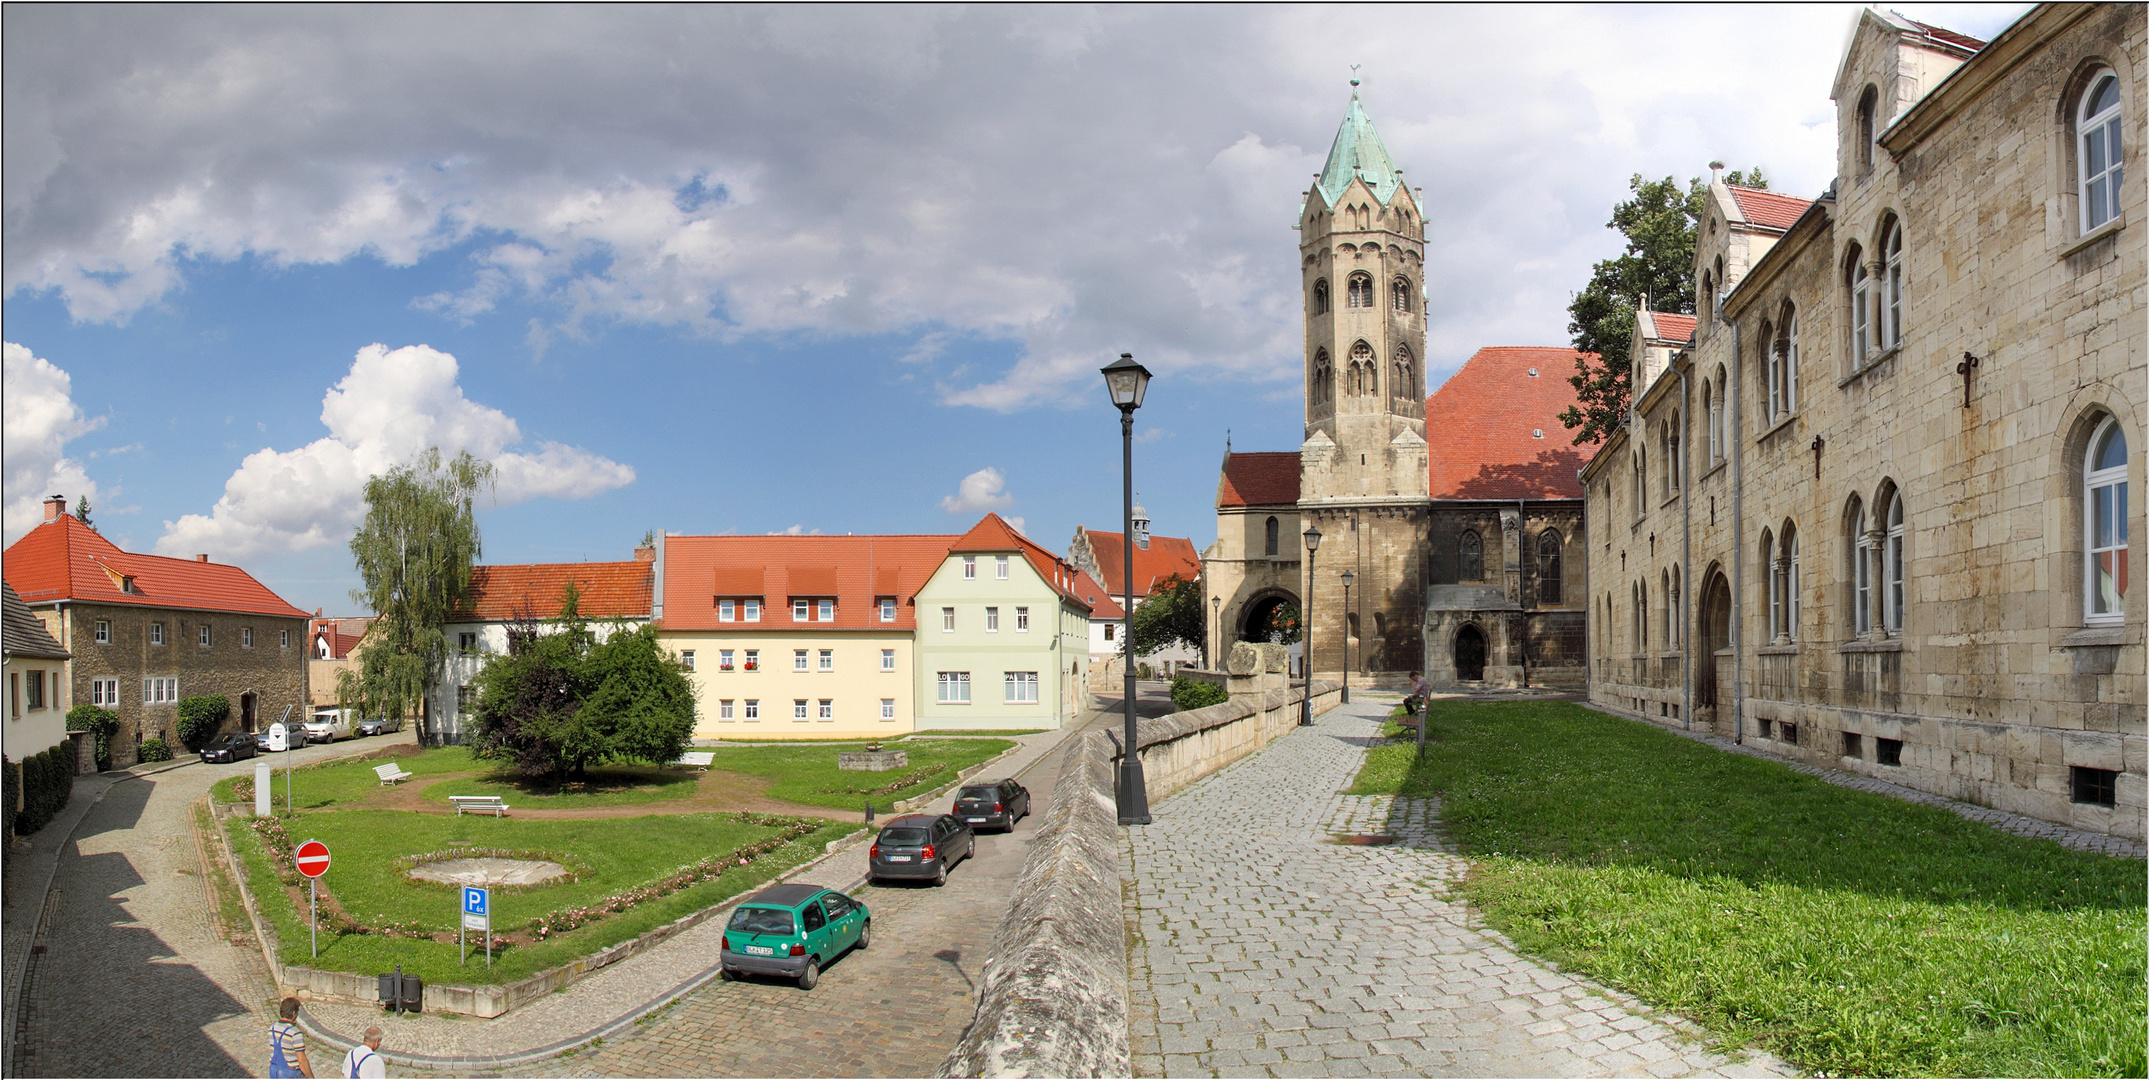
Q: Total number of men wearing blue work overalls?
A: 2